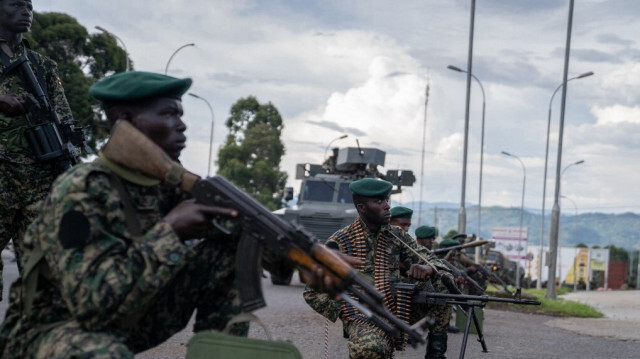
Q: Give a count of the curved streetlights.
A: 9